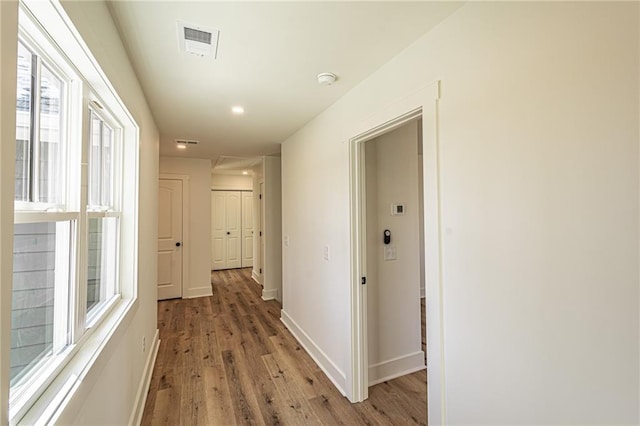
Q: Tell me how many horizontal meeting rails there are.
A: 2